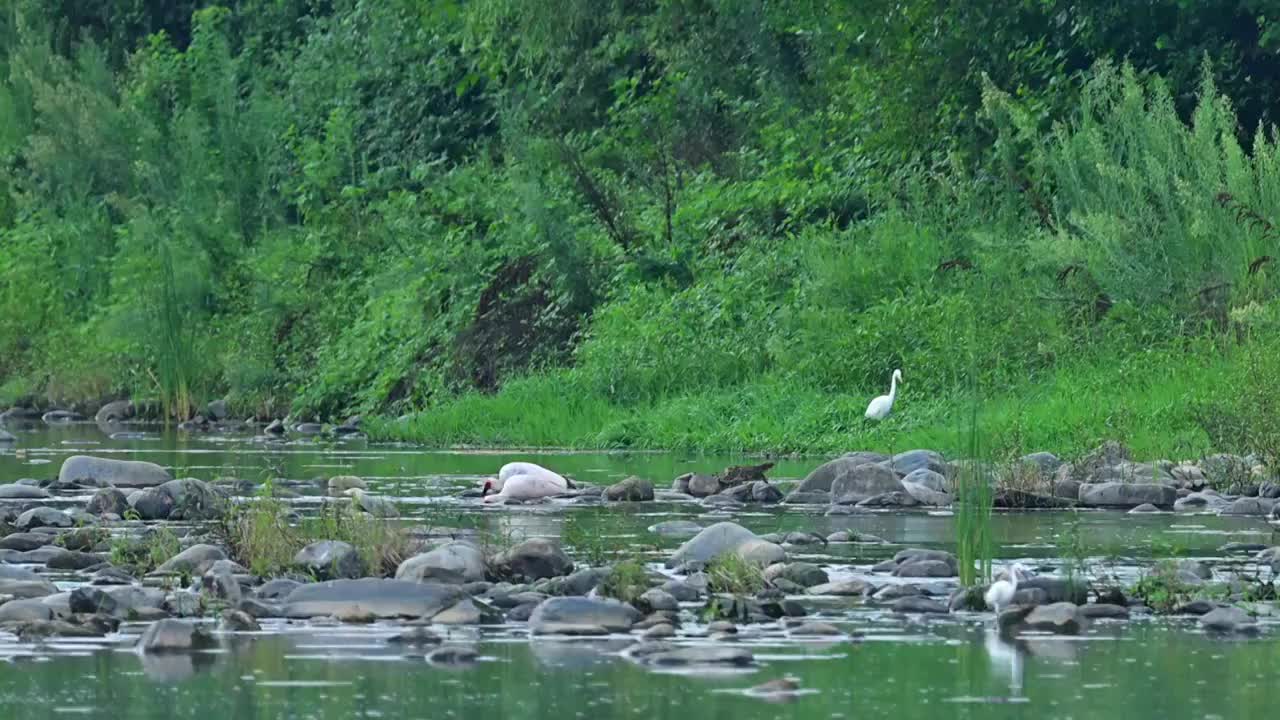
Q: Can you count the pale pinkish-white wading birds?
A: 2